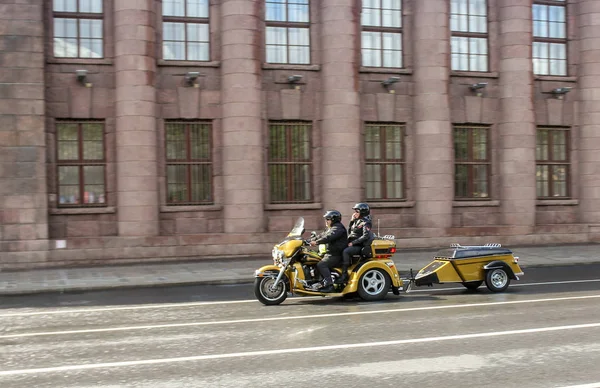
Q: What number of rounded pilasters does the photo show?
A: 6